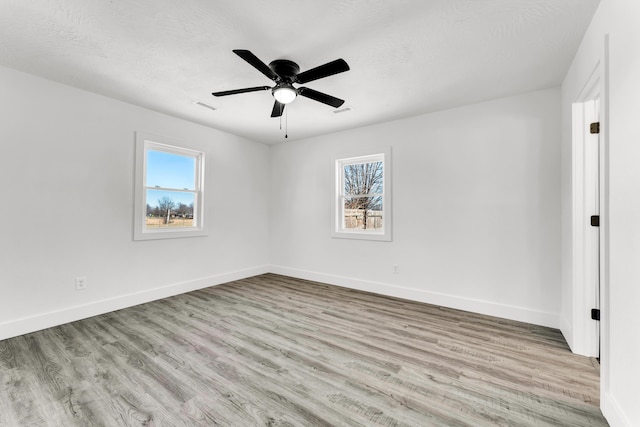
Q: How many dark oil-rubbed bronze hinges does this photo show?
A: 3